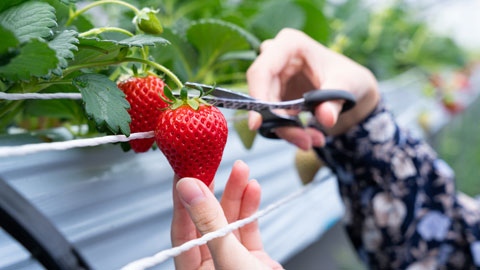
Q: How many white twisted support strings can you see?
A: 3